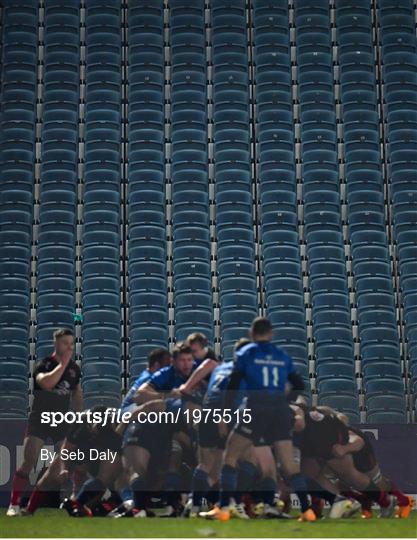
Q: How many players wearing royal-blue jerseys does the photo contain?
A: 4